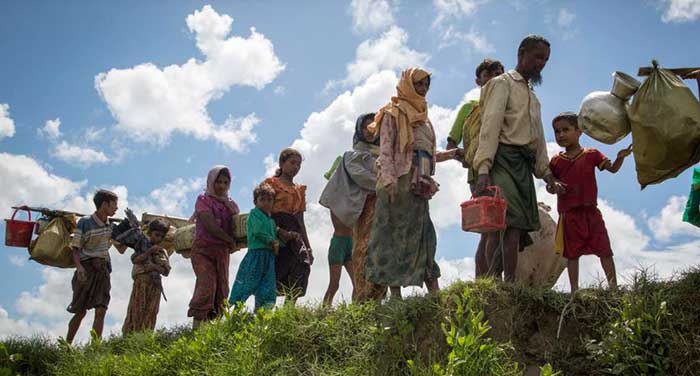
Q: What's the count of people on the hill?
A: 11